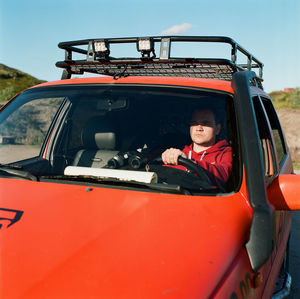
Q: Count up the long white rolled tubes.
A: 1